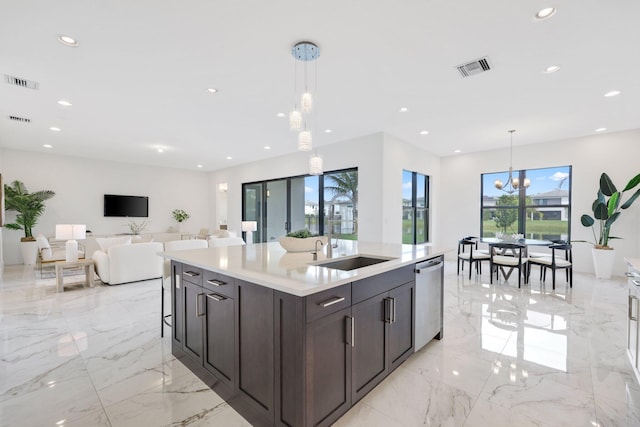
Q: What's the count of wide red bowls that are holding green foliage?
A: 0